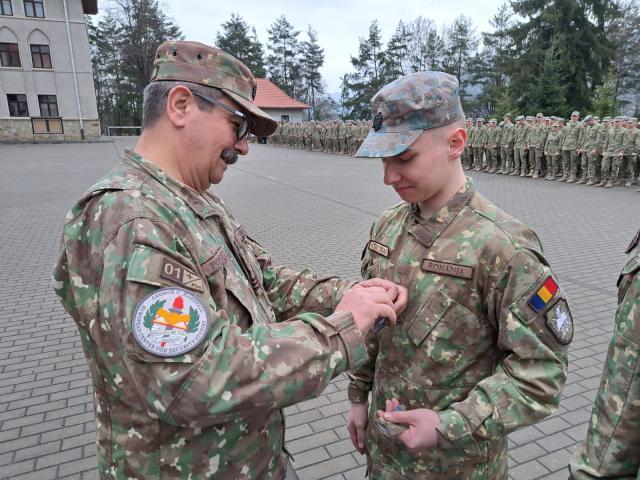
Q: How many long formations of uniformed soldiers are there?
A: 1